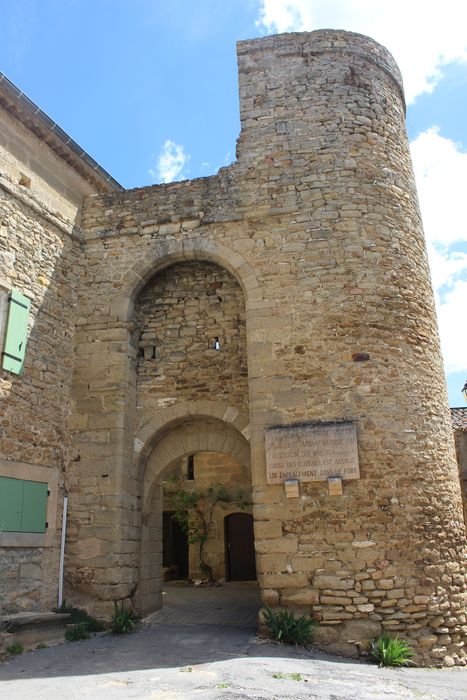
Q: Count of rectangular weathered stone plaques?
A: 1